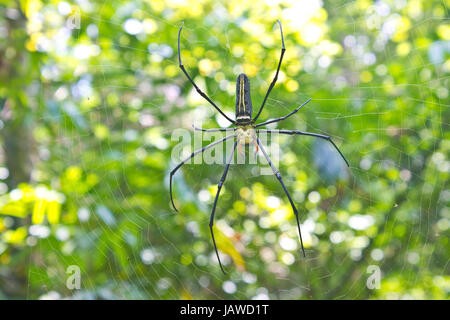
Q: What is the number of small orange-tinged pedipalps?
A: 2